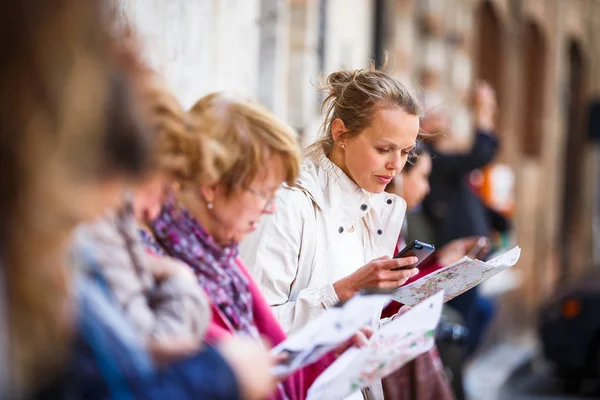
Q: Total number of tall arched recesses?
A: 3